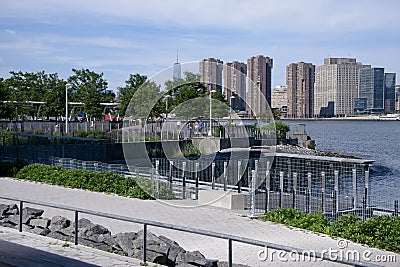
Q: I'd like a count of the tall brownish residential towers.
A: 4